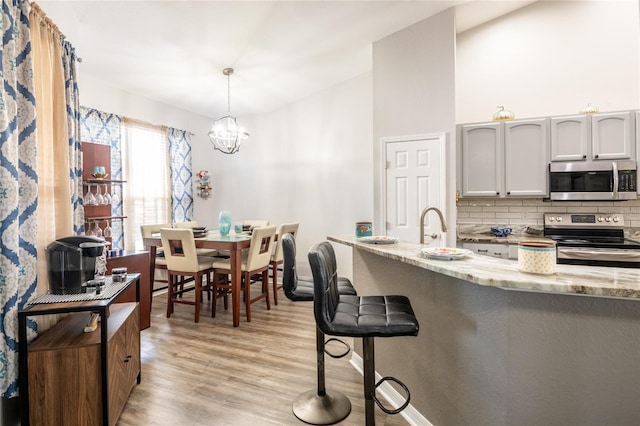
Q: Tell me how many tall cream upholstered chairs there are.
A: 6